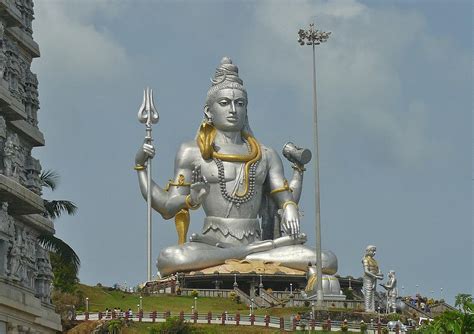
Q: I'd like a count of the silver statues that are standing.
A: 2